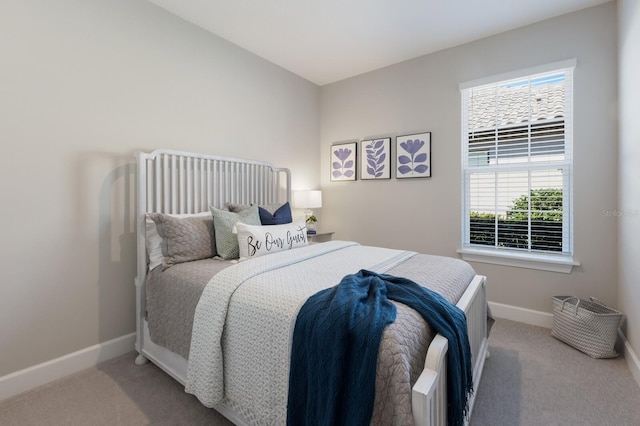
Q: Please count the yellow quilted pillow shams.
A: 0